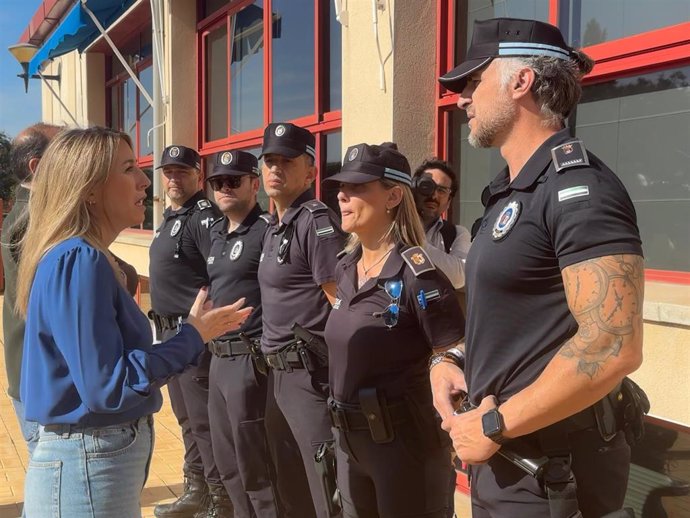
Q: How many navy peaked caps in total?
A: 5